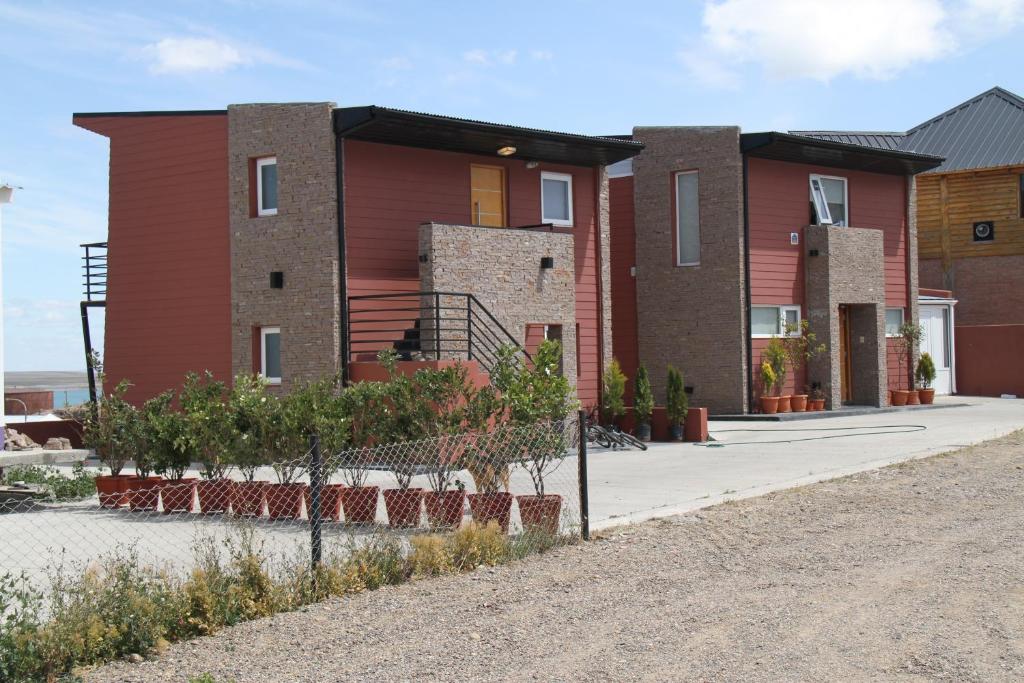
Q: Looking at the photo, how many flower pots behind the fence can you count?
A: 12